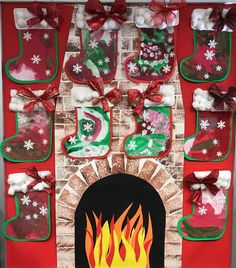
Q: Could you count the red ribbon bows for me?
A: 10